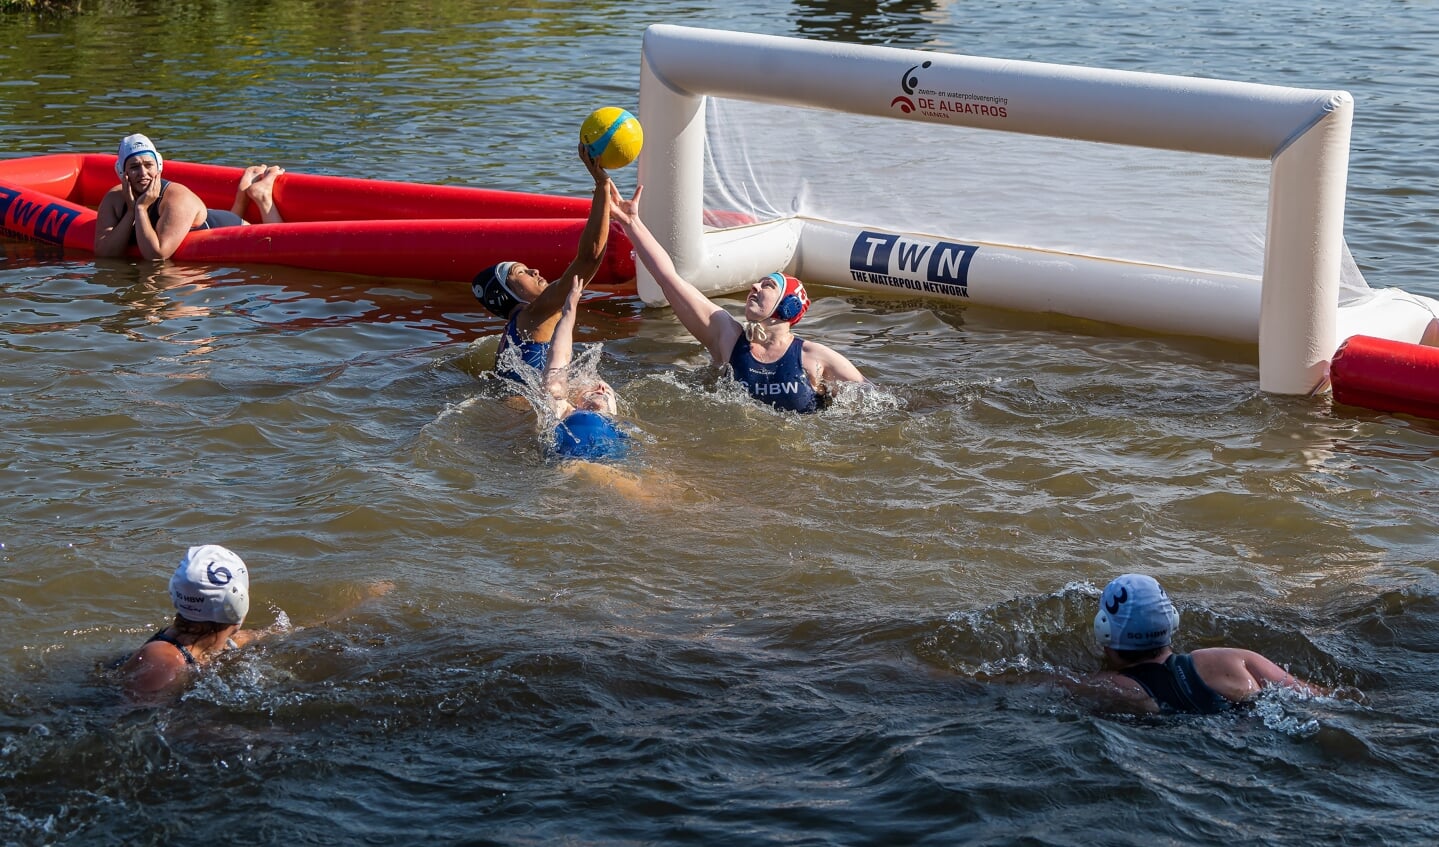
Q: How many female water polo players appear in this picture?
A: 6